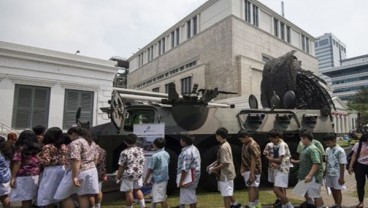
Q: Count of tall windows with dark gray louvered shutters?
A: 2